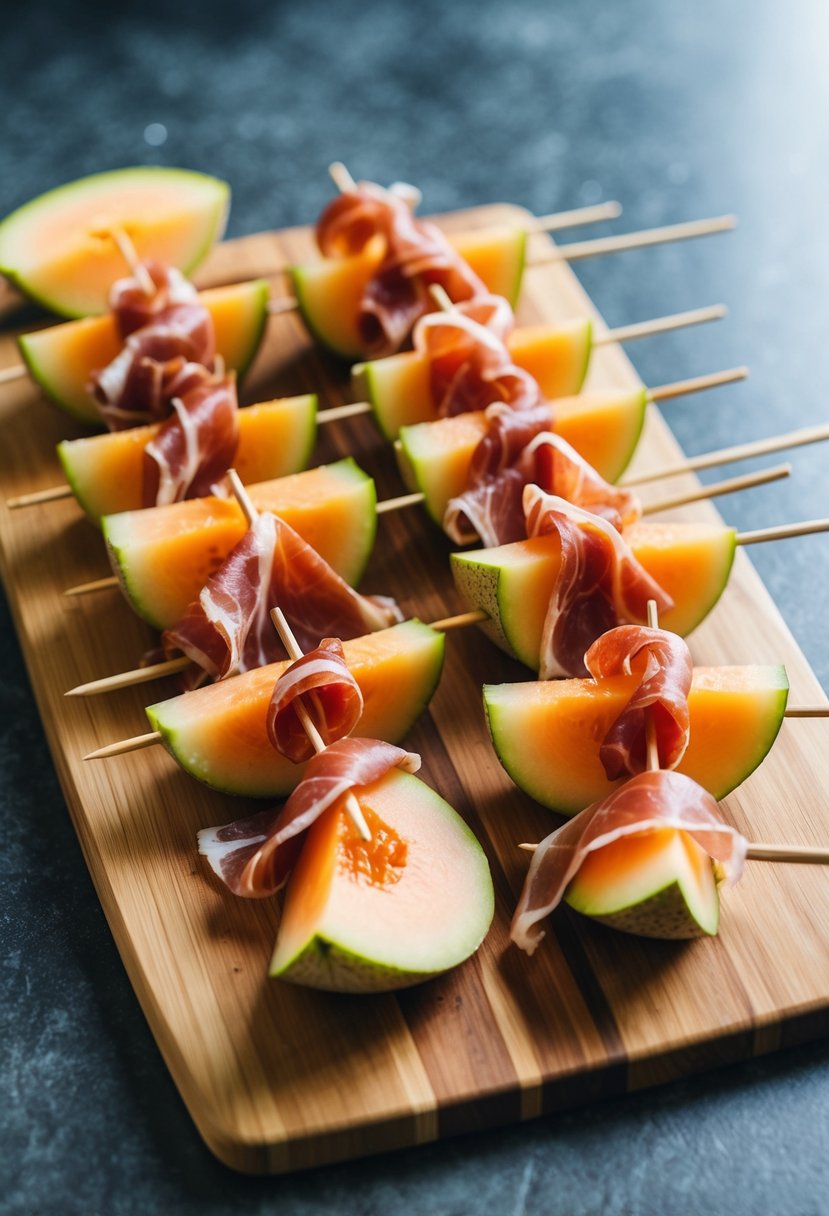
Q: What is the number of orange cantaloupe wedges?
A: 12